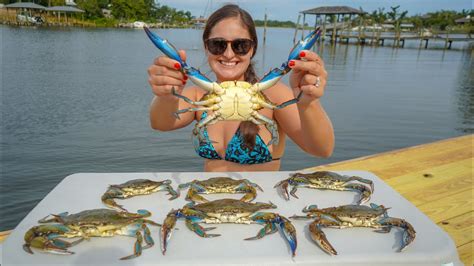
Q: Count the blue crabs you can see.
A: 7